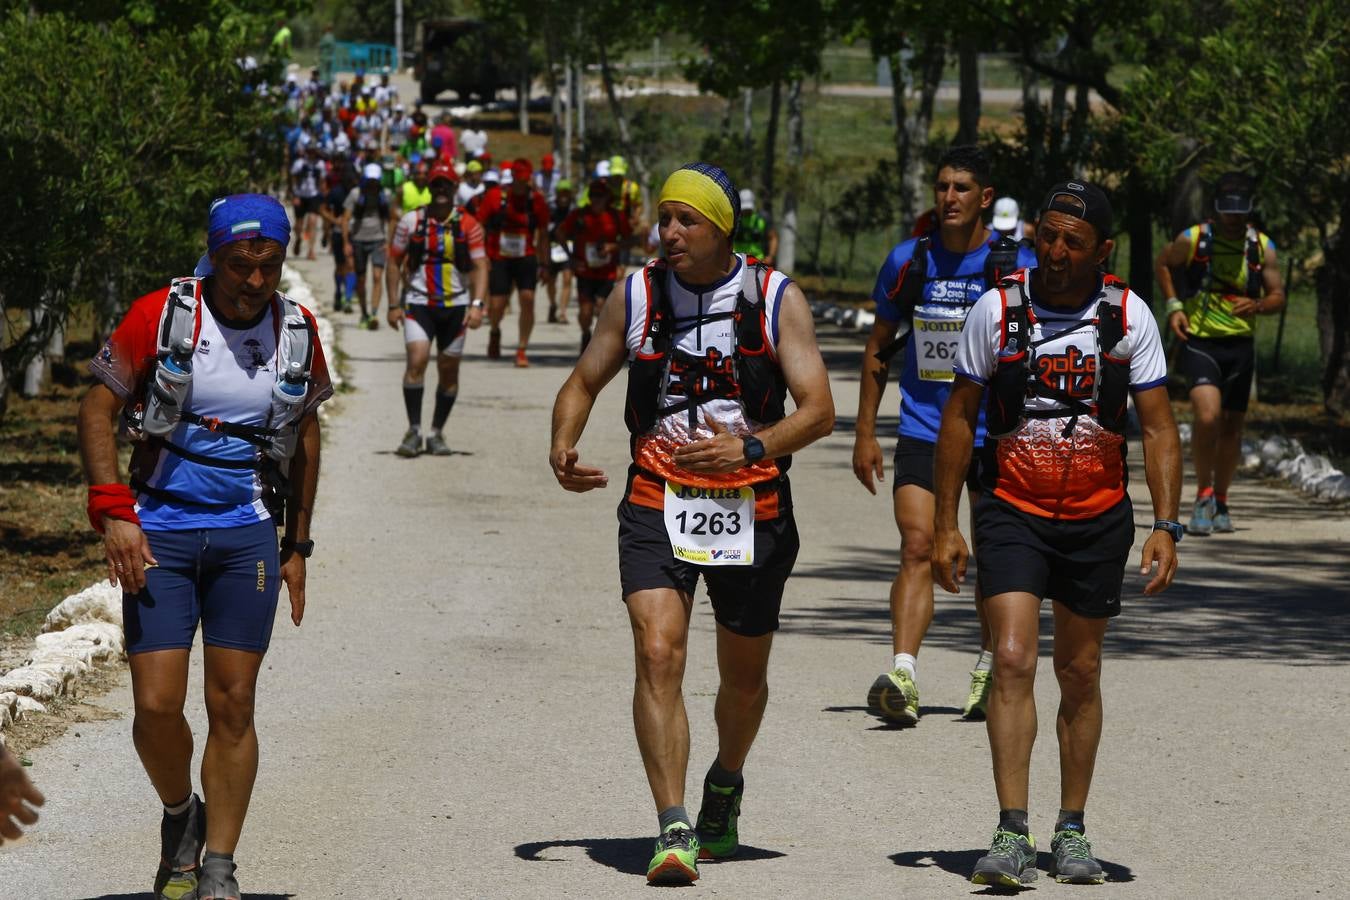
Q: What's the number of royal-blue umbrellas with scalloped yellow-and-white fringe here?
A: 0